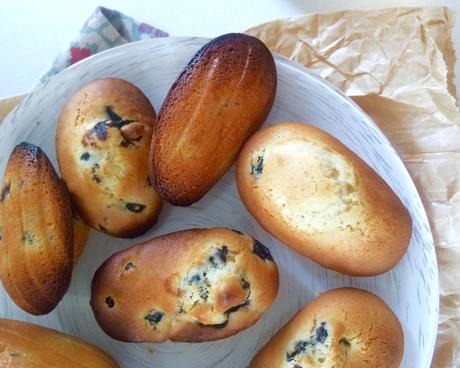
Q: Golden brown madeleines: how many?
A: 7